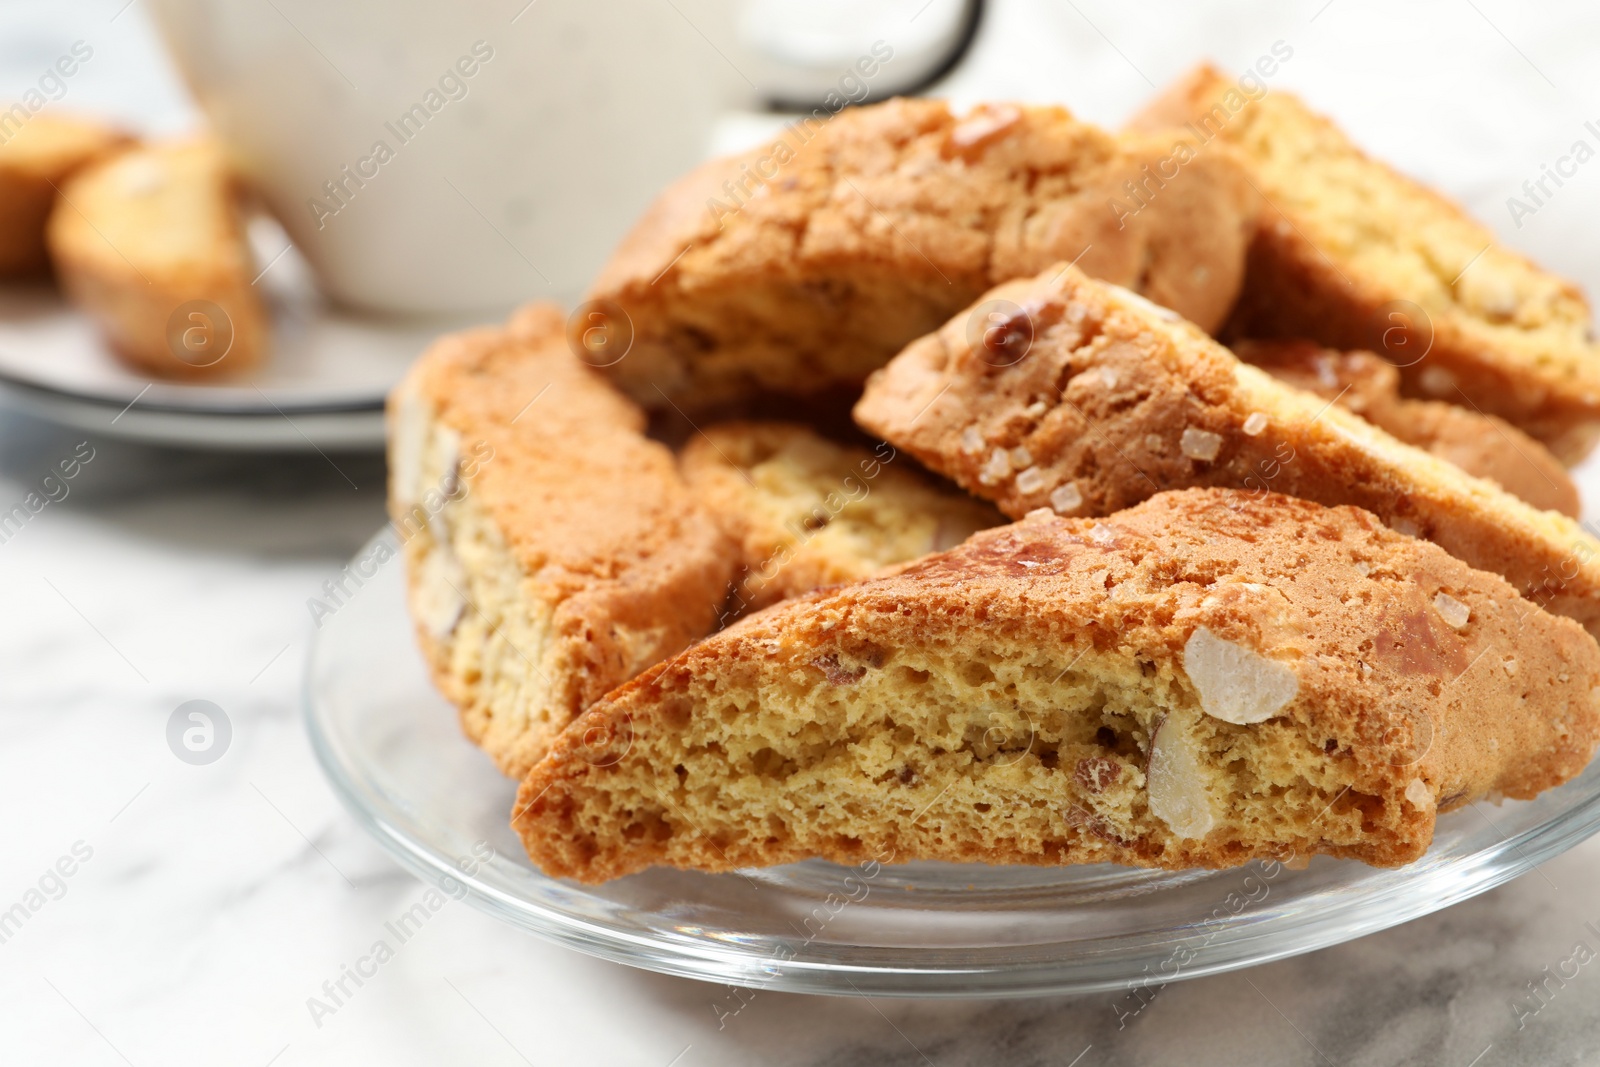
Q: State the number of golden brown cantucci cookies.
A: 9